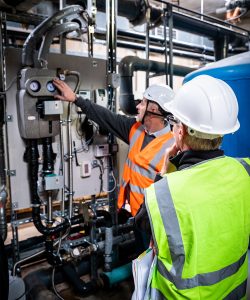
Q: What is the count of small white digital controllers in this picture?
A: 4